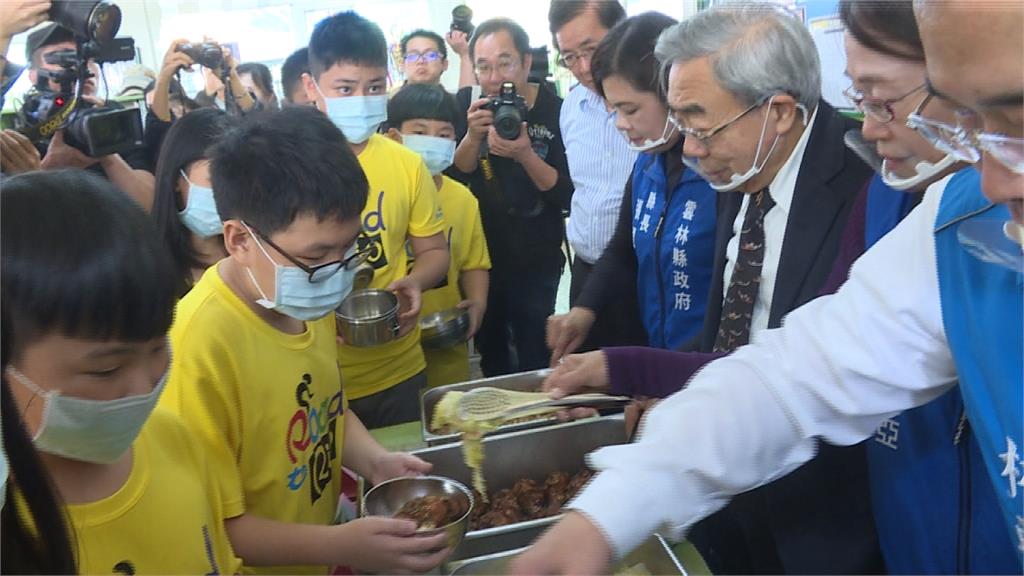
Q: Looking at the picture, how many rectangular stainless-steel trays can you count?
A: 3